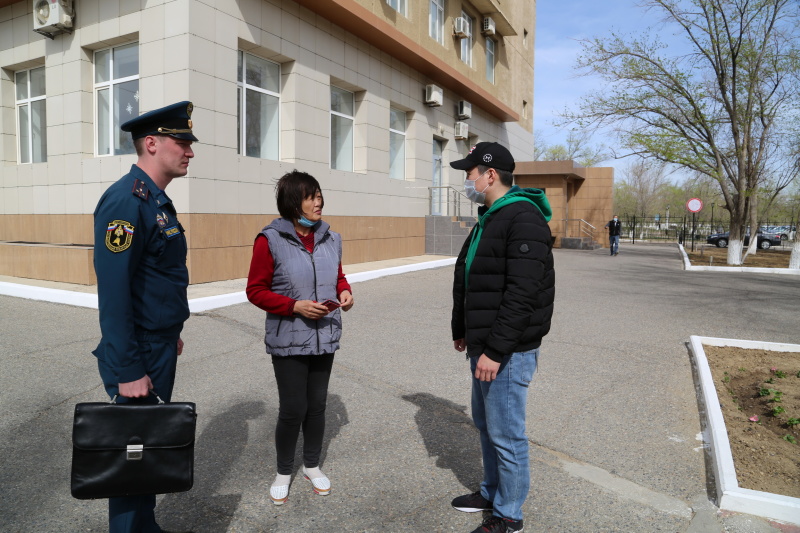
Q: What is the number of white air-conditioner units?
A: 6